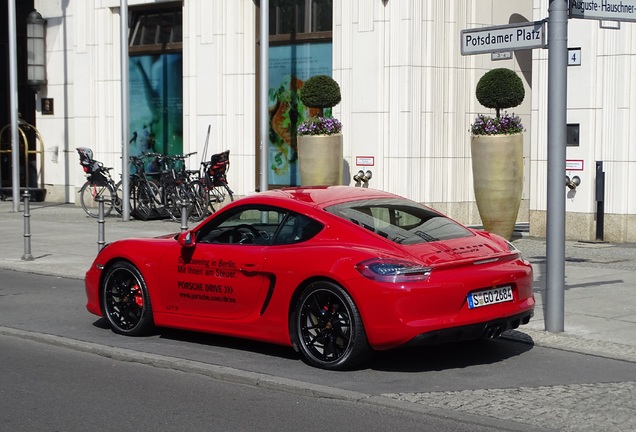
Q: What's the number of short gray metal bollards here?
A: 3